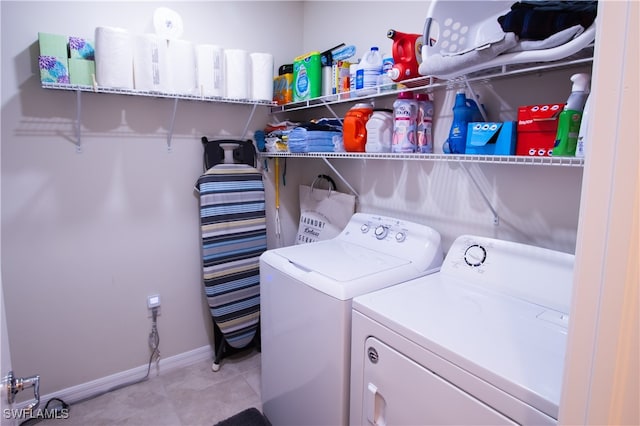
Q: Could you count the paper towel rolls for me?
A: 7